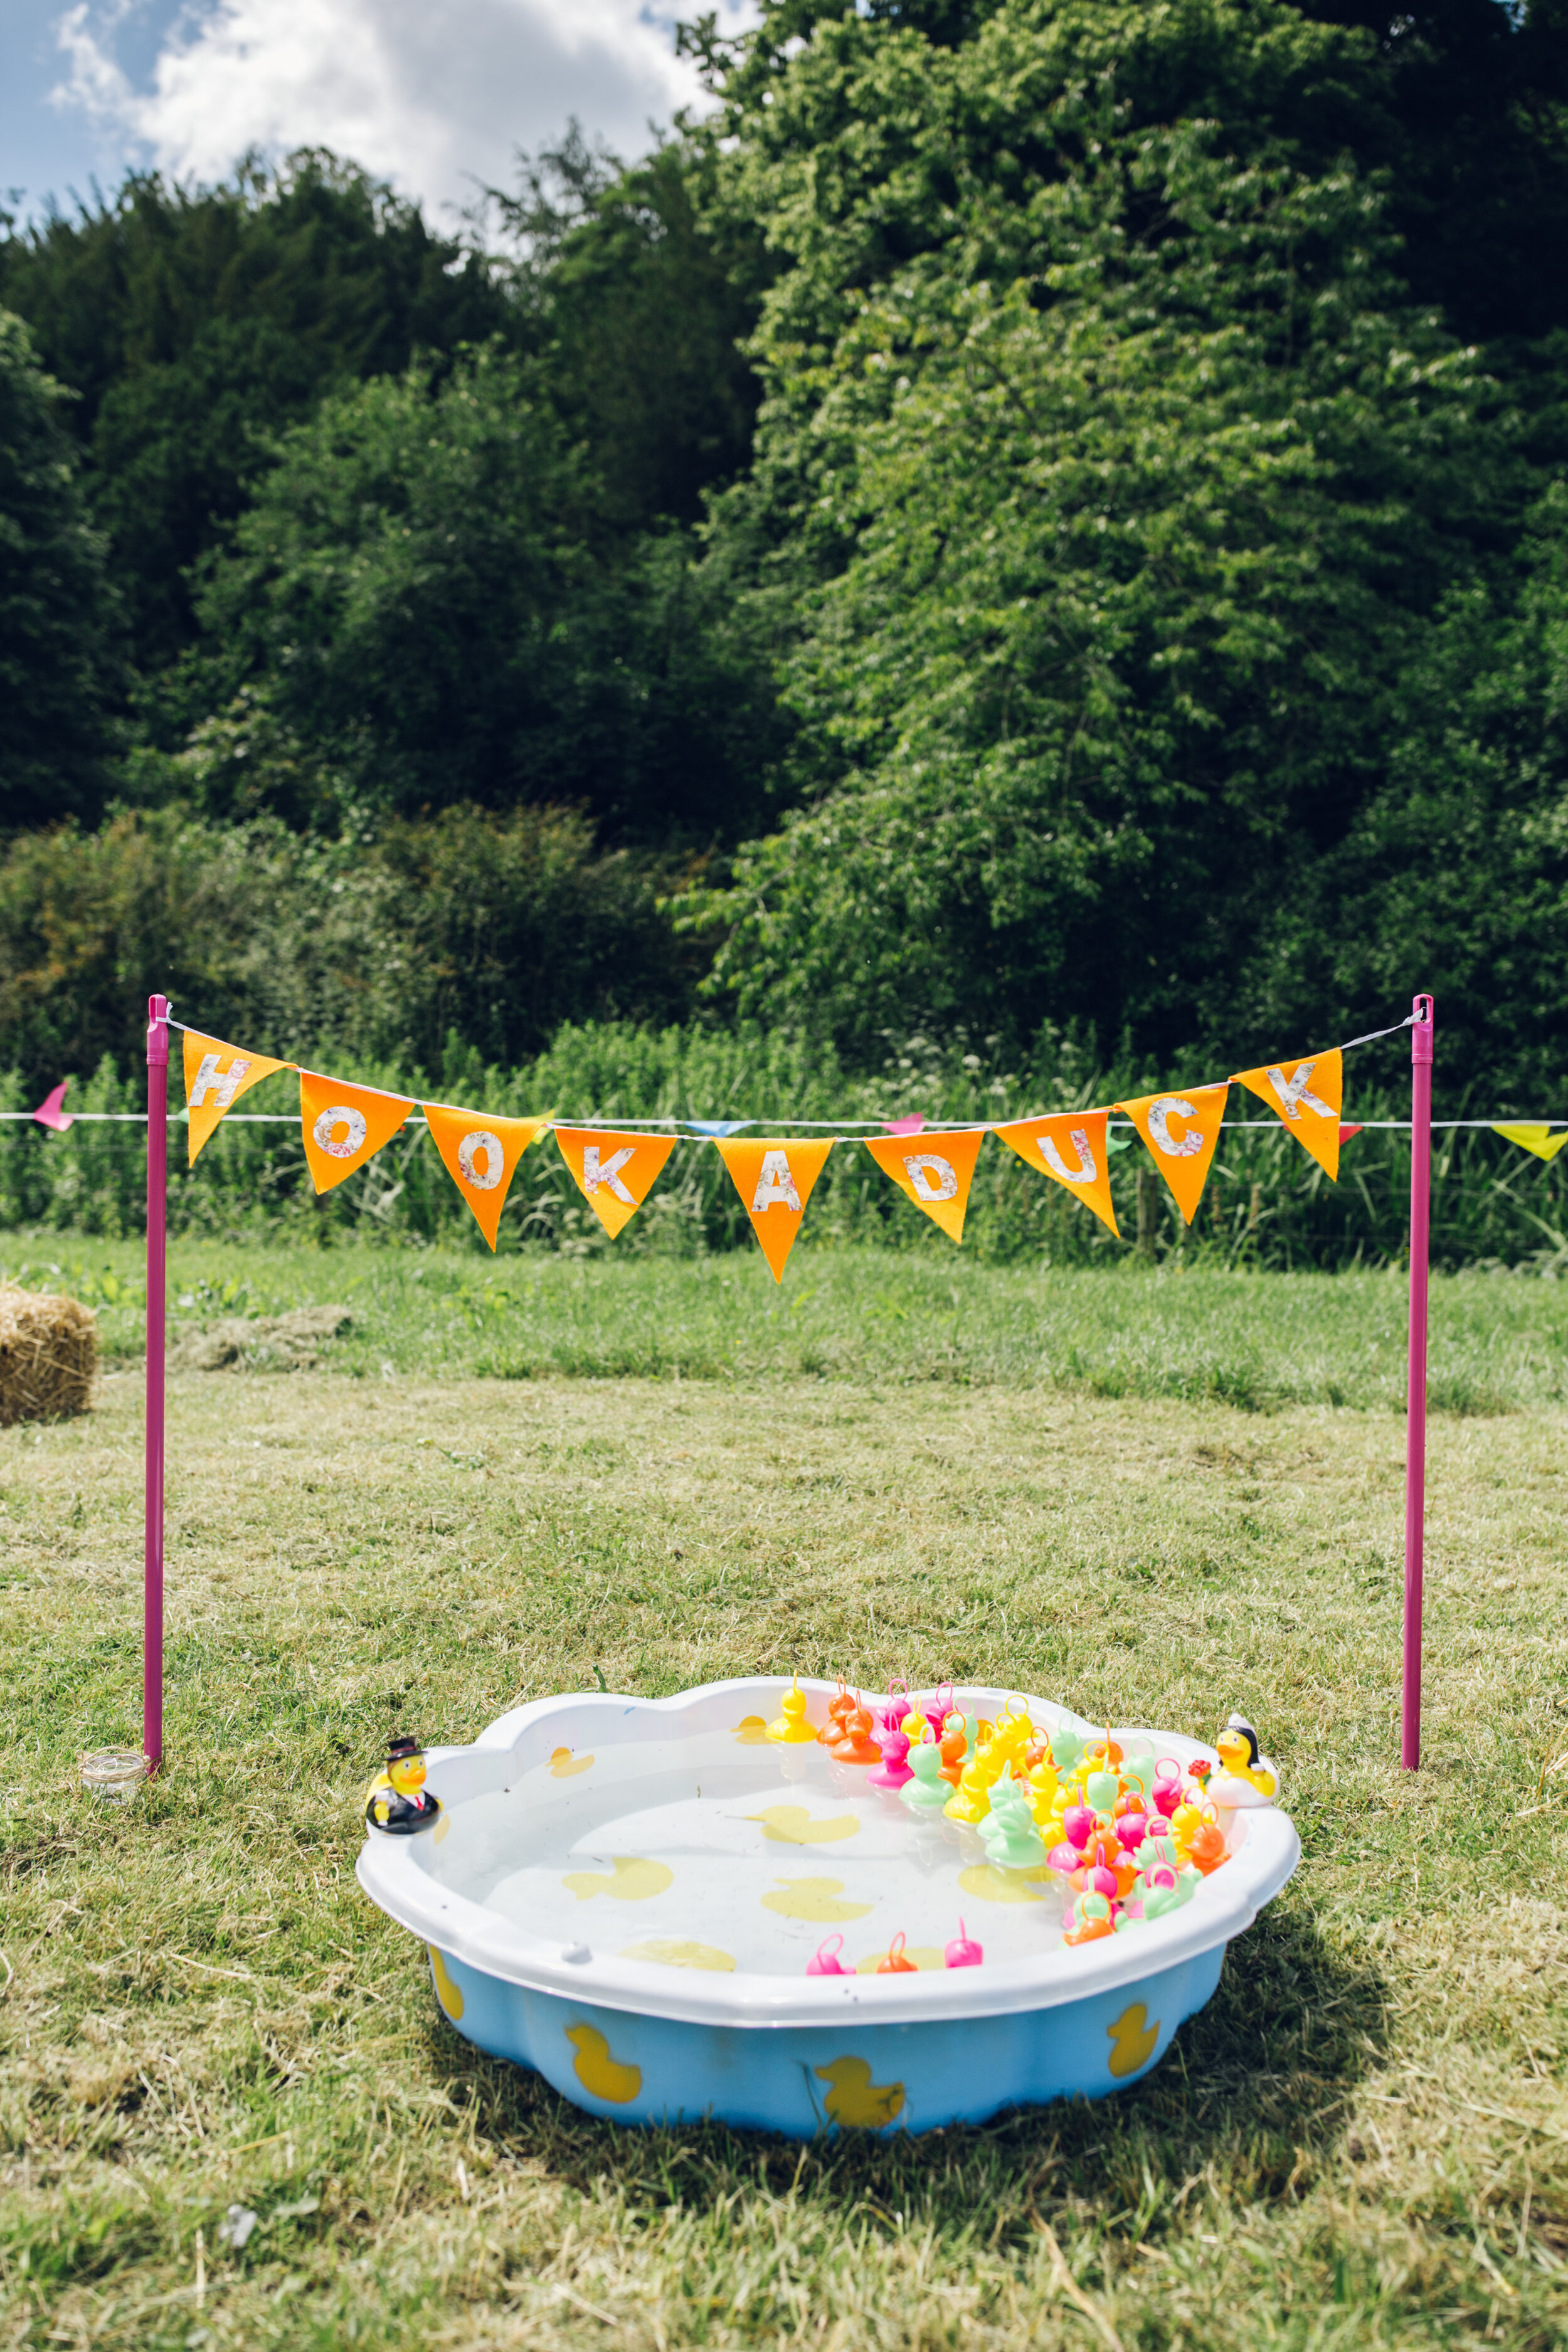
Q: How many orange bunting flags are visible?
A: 9